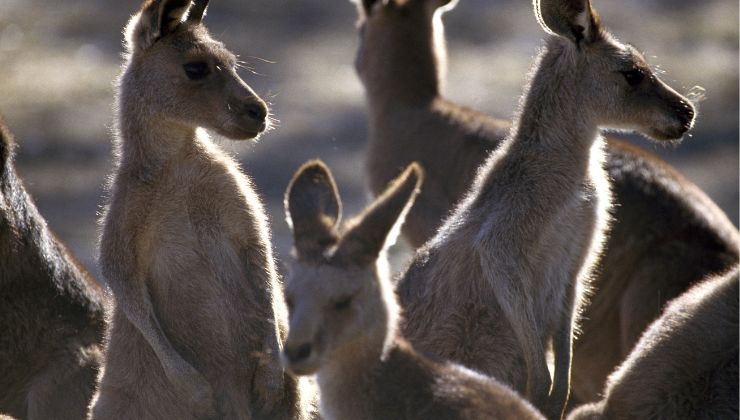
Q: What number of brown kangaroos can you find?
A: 6